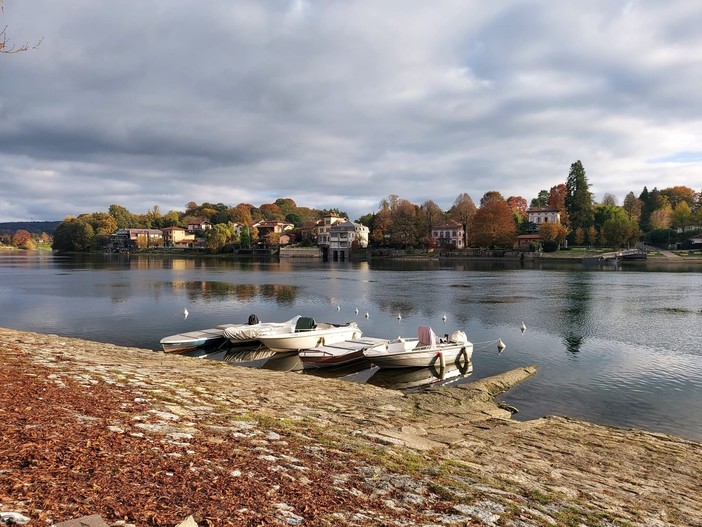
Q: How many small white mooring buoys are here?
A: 8